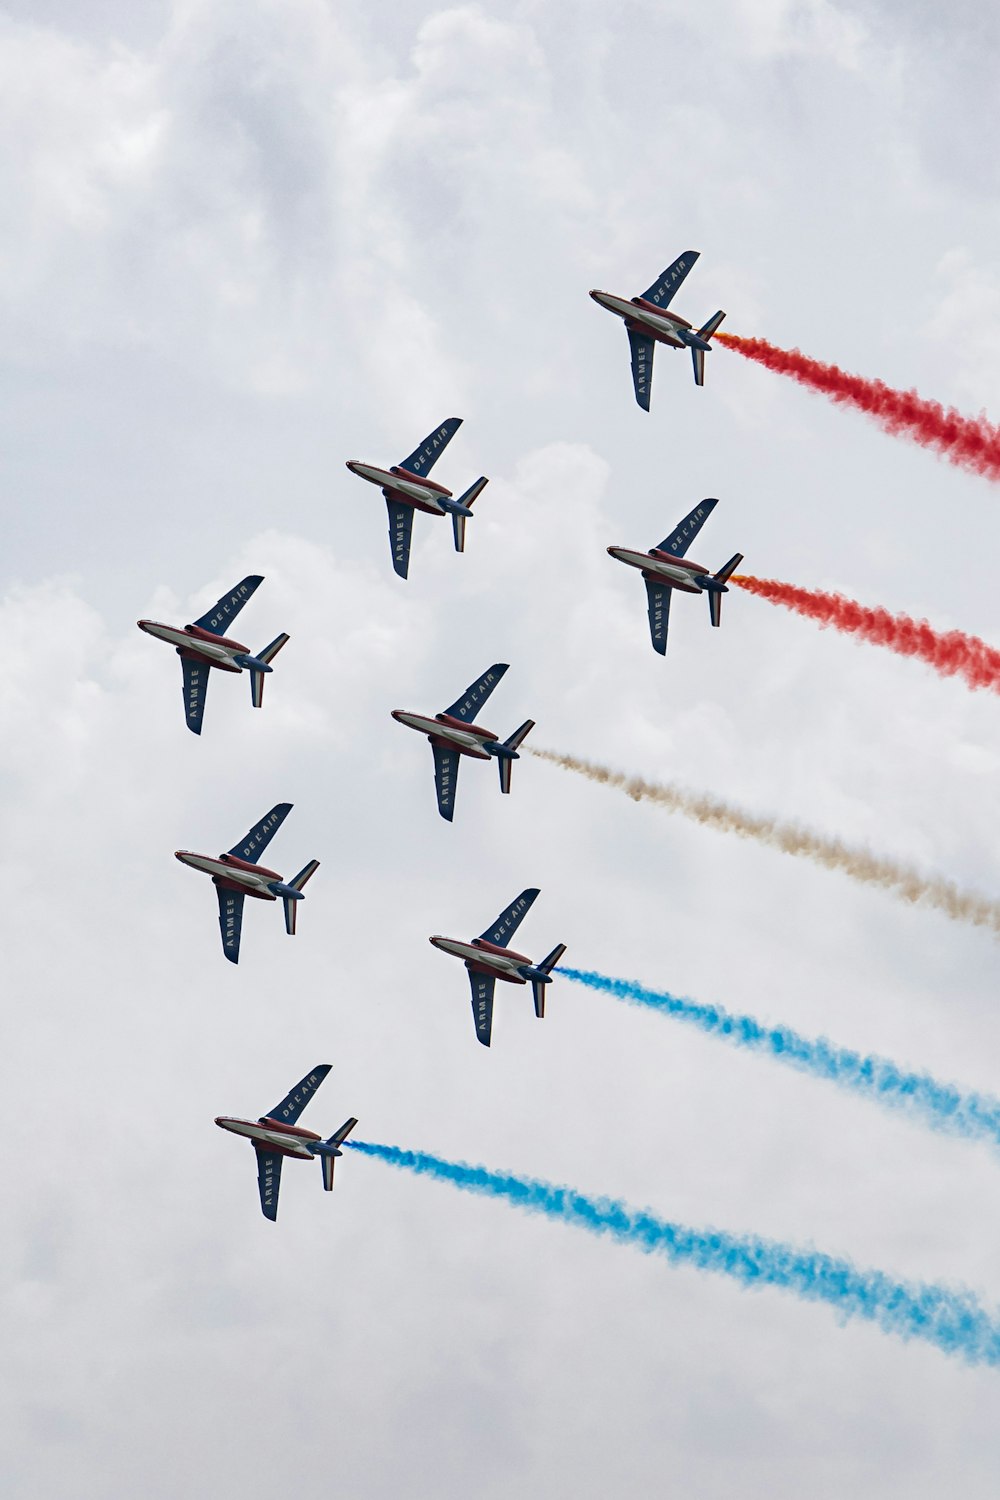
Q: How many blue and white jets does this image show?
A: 8